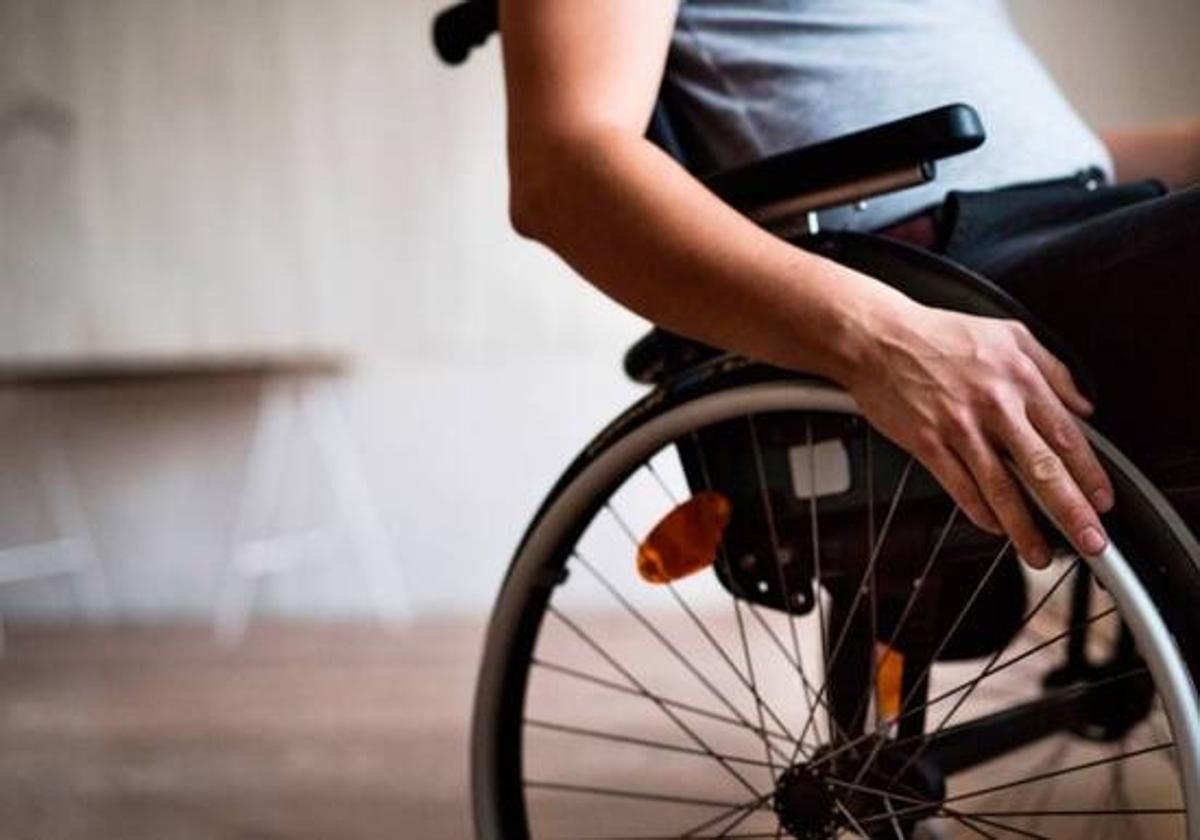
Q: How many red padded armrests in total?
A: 0